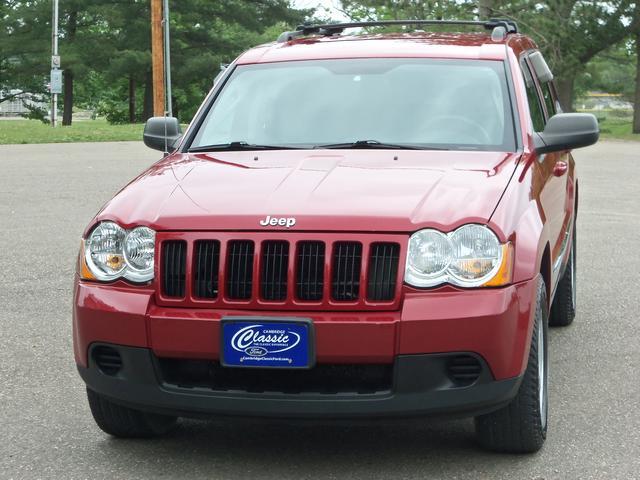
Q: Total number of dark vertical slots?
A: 7